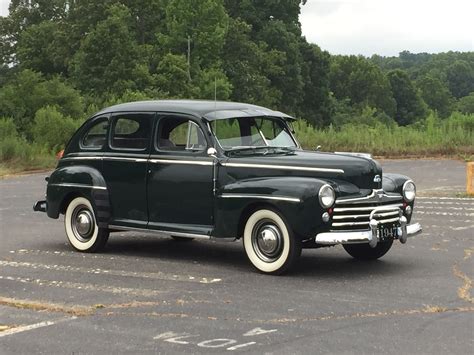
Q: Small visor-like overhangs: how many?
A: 1